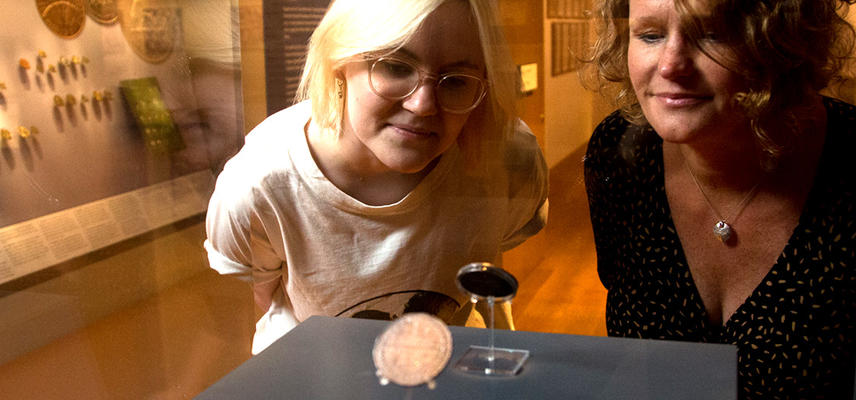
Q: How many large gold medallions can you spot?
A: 3